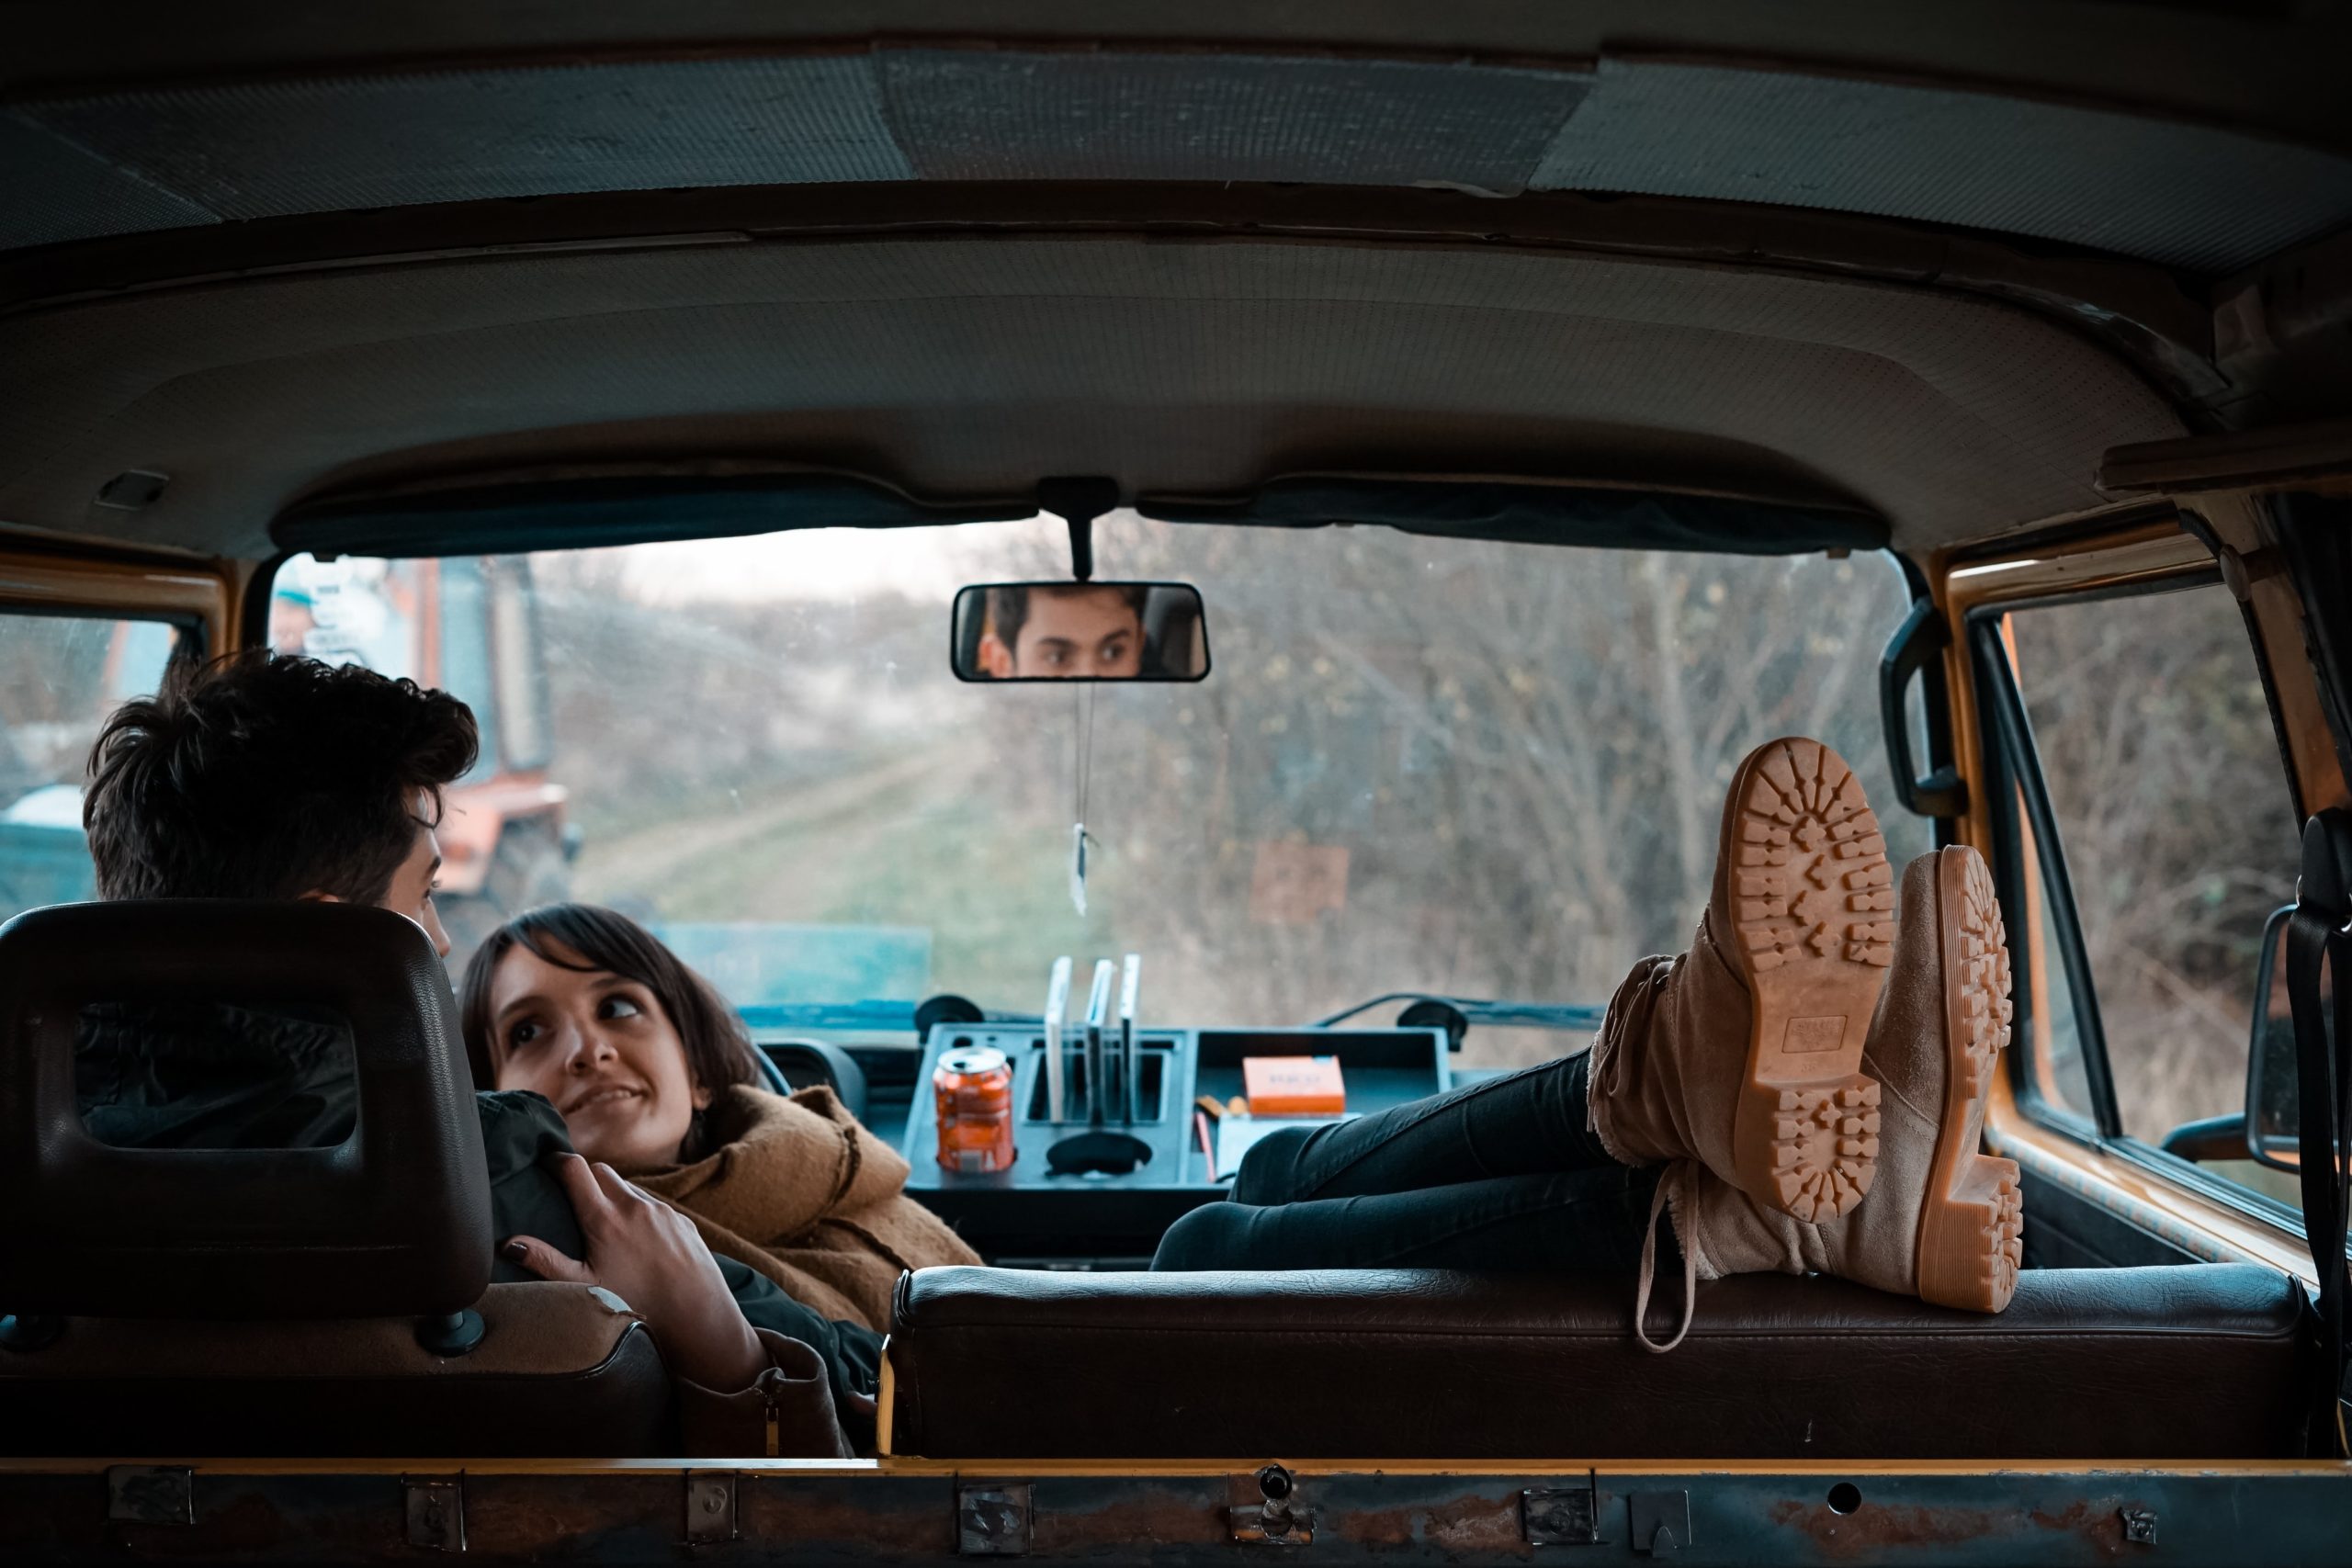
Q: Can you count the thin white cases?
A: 3